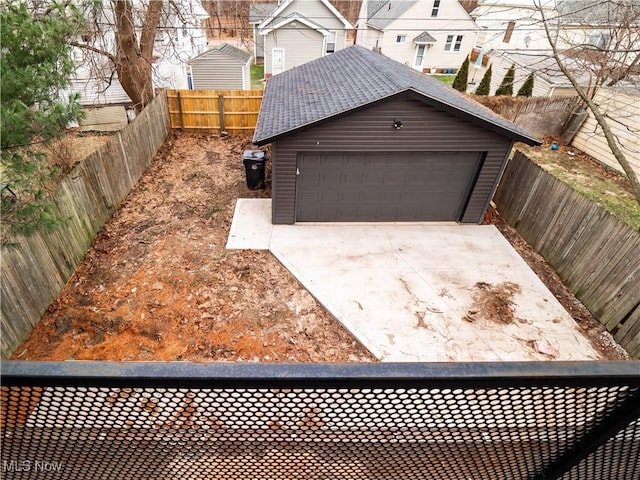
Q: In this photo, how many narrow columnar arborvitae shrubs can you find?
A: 4